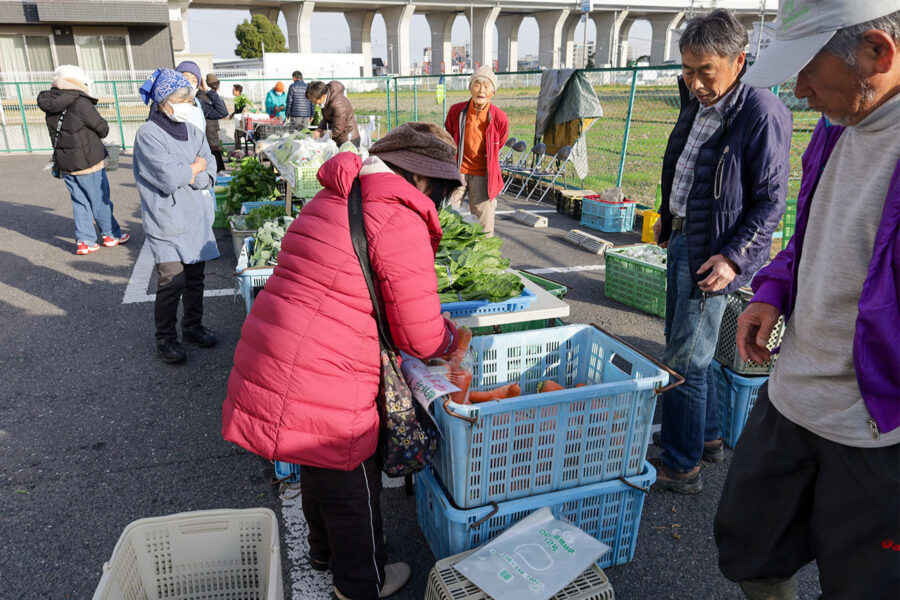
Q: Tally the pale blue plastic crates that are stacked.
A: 2